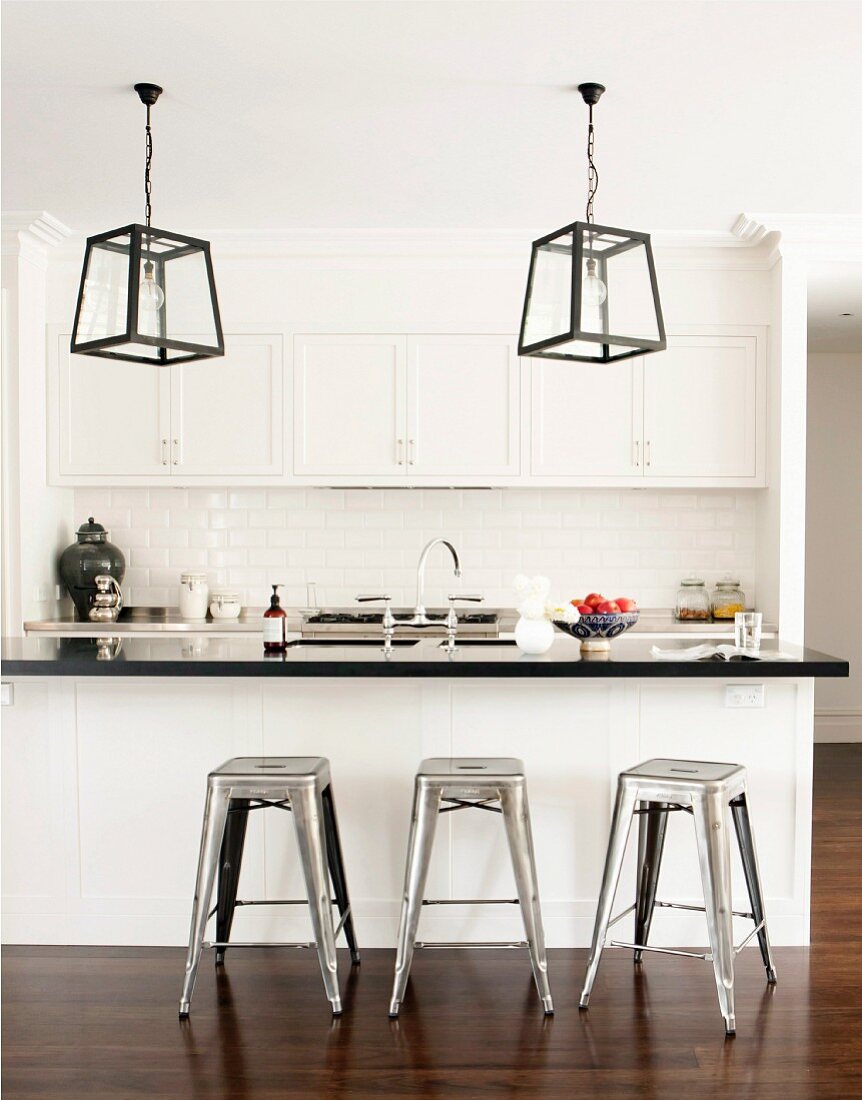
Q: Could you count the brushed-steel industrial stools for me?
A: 3